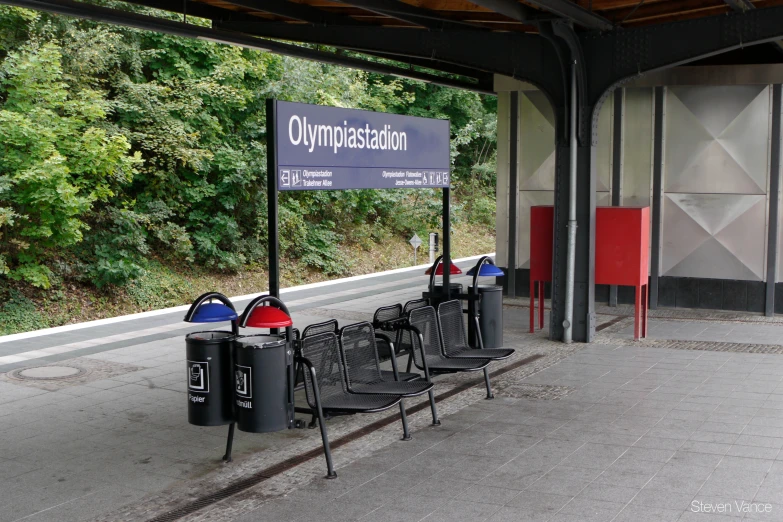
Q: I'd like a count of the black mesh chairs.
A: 8